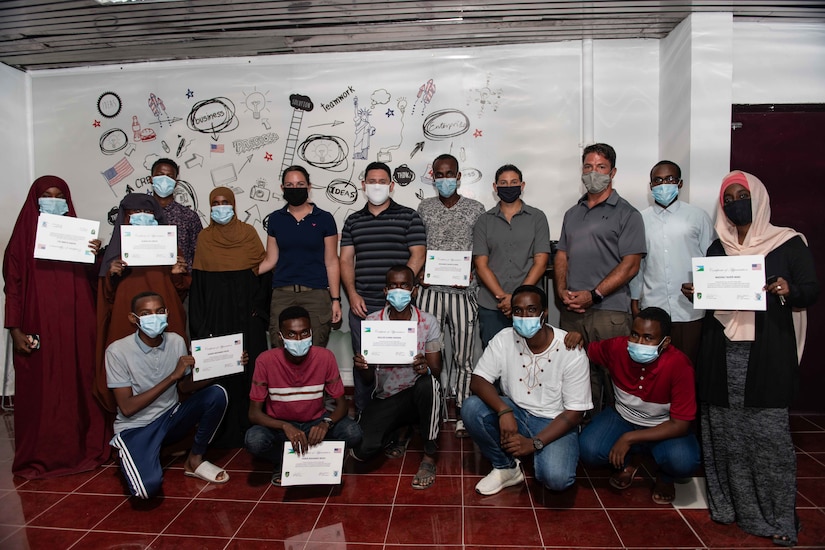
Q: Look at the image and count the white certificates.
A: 7